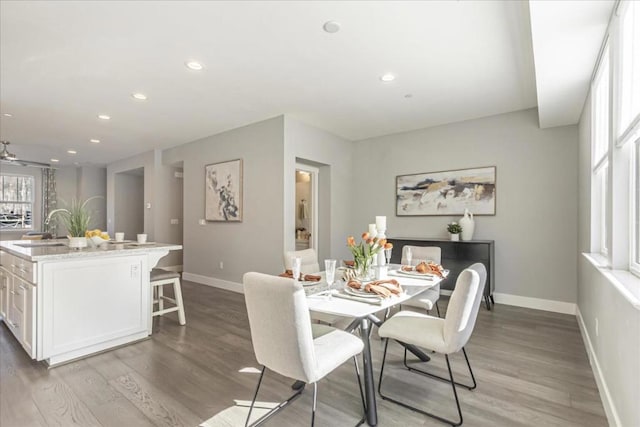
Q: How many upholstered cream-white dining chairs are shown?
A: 4